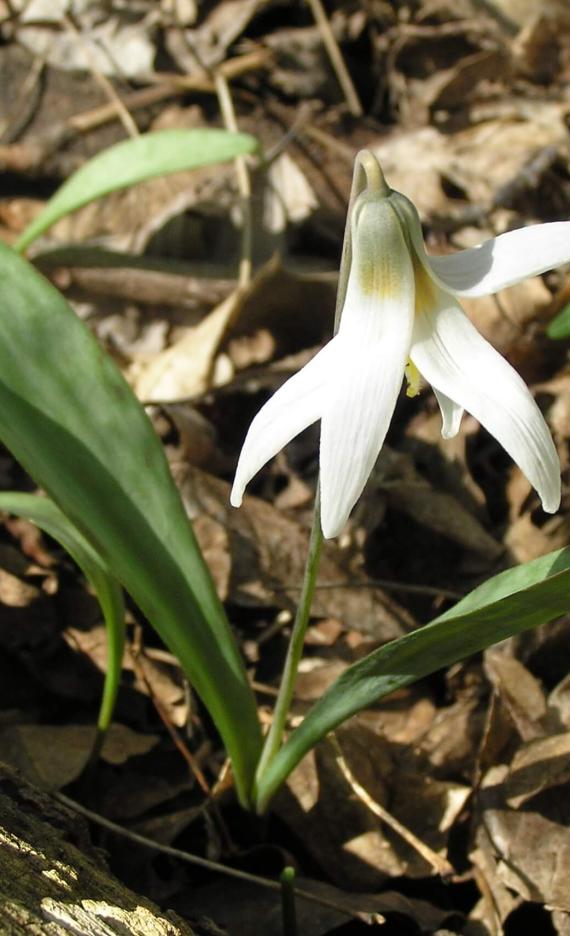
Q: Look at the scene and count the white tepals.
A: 5